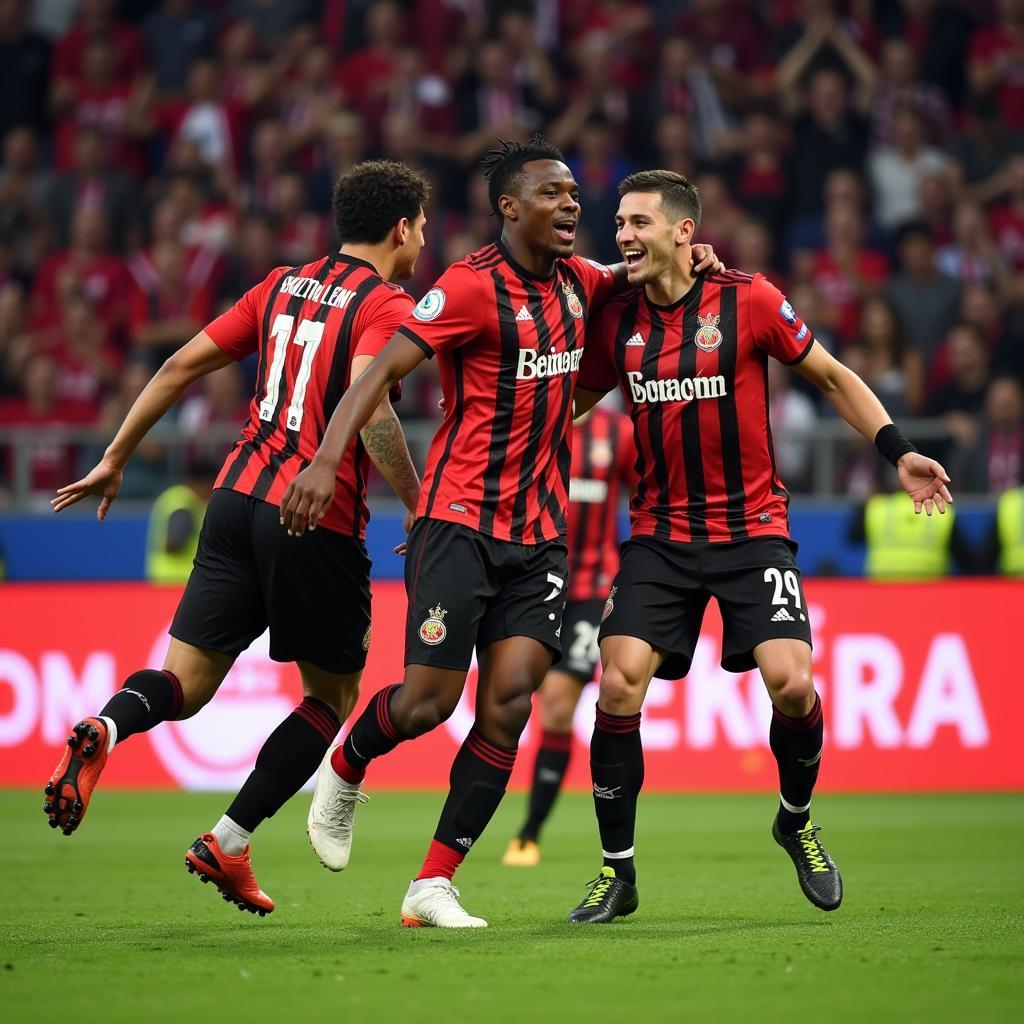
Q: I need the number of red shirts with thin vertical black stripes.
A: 4